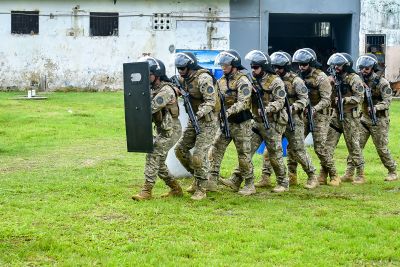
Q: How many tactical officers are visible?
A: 8